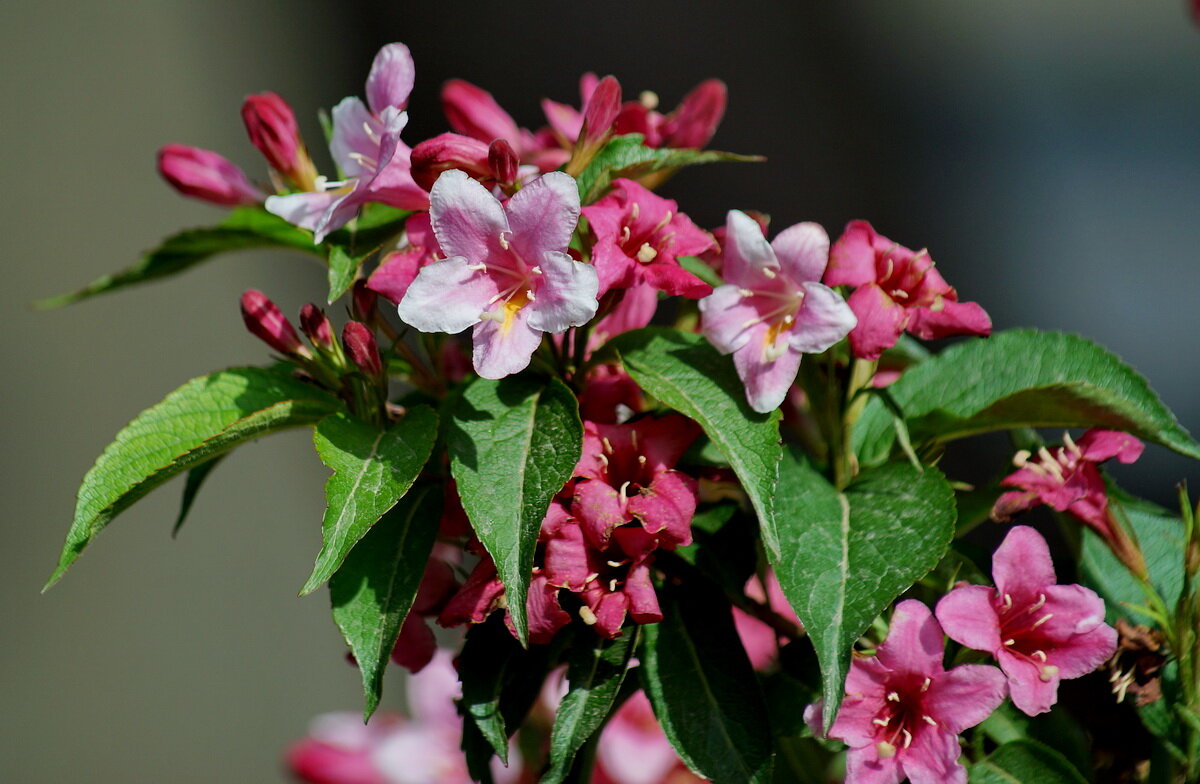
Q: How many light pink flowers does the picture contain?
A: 3